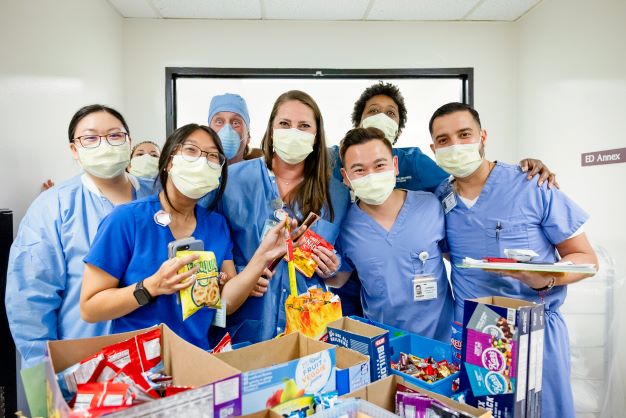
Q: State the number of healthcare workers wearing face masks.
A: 8